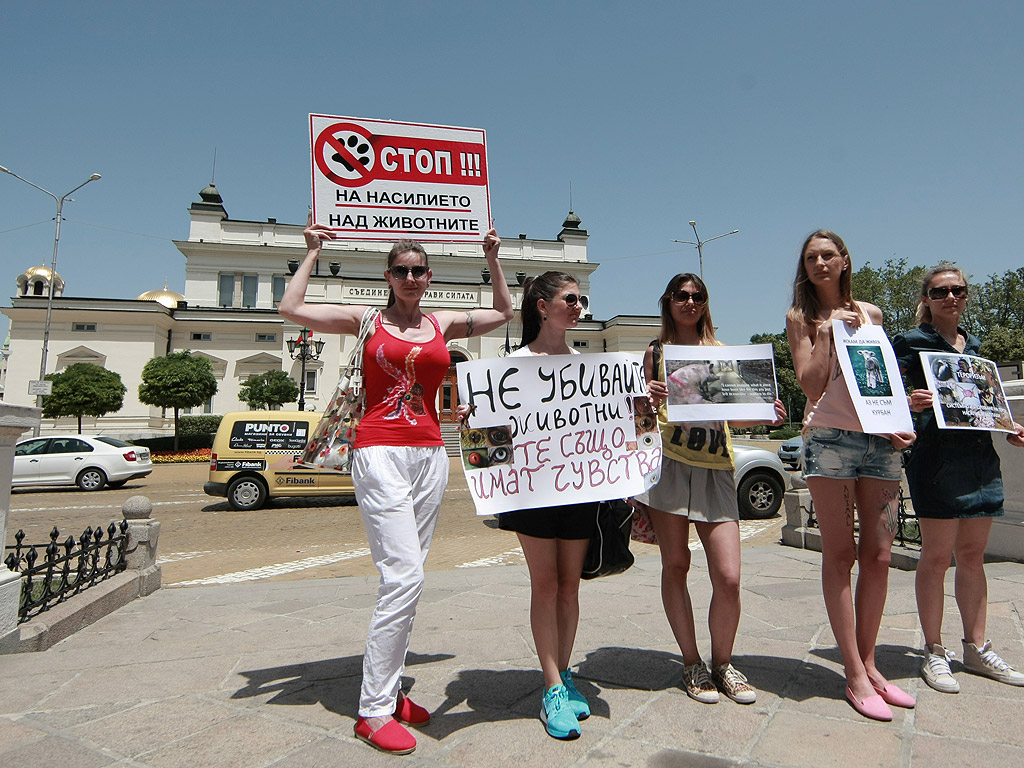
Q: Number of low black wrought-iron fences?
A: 2